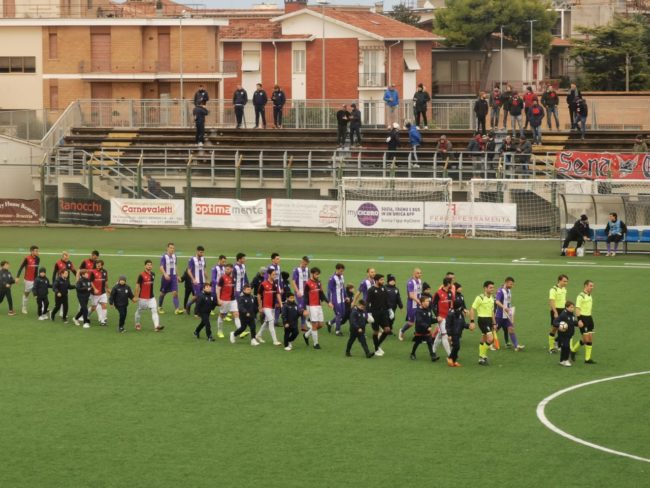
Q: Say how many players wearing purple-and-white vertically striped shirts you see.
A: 10